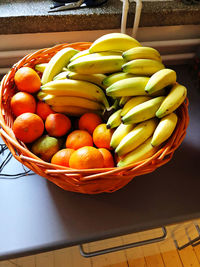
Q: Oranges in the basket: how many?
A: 11